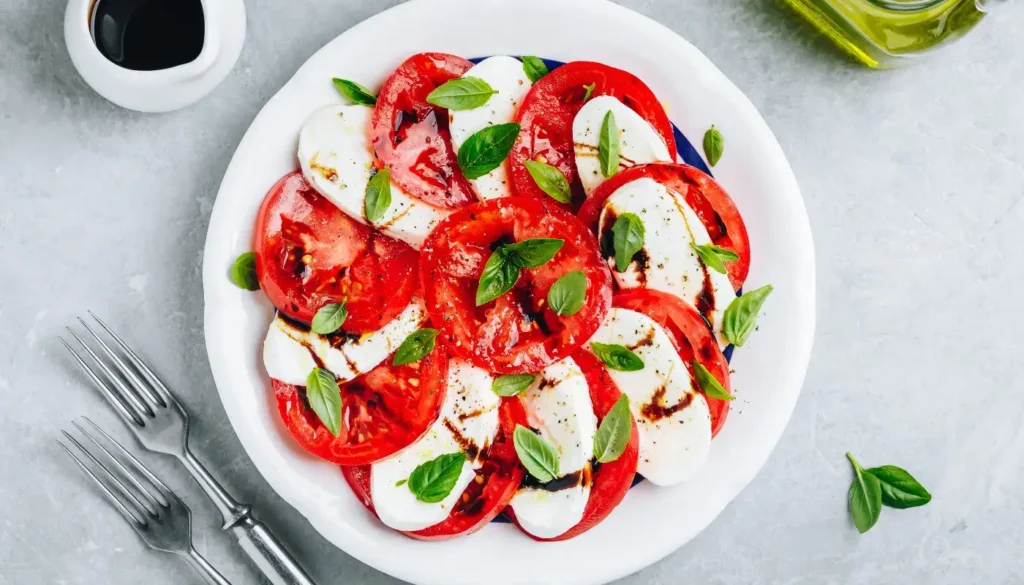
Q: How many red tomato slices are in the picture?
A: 9